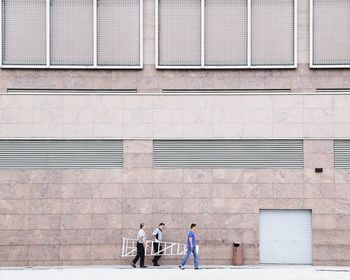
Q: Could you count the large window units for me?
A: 3